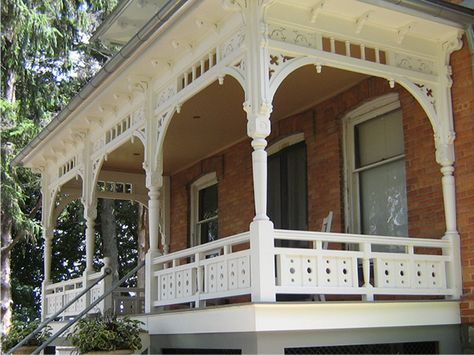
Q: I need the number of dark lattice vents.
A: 2